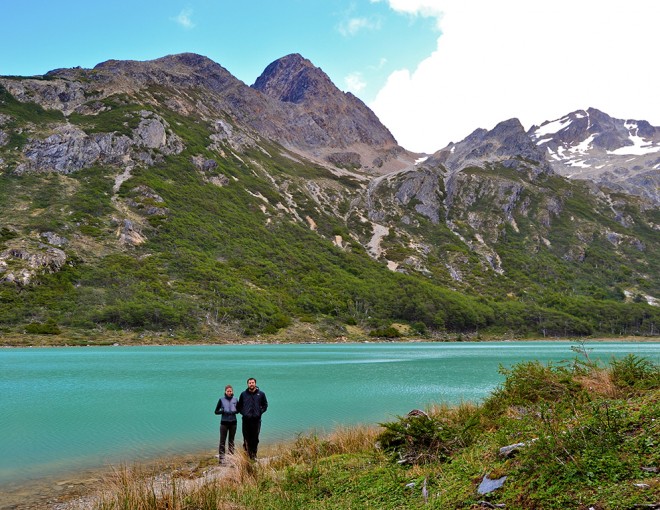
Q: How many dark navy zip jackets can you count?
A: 1